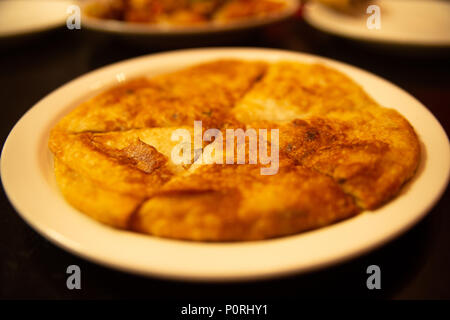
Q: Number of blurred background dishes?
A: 3